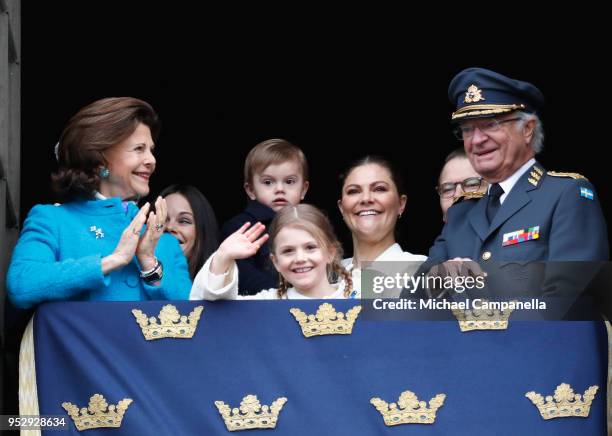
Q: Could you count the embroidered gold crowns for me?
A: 7